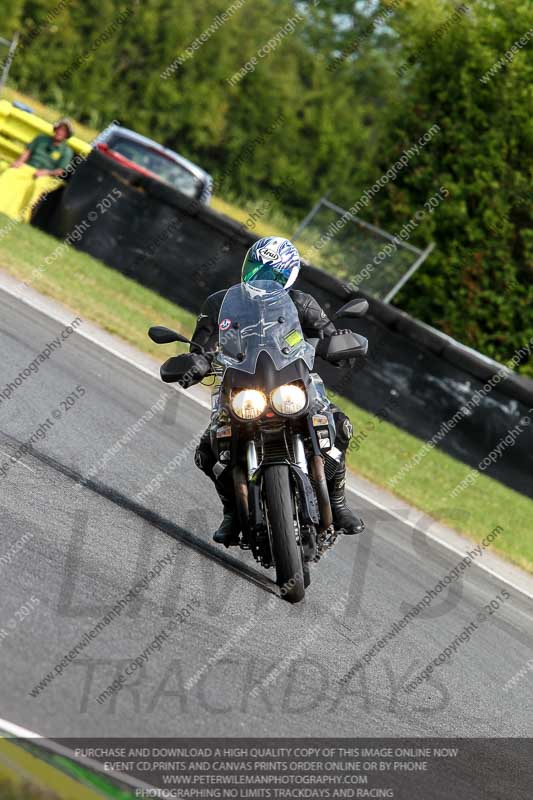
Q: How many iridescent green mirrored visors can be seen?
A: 1